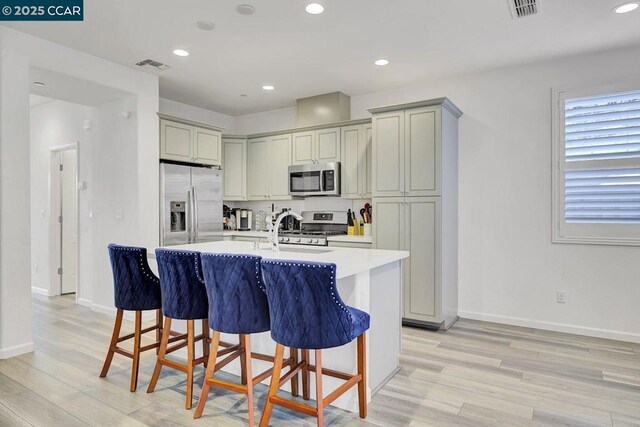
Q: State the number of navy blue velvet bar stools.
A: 4